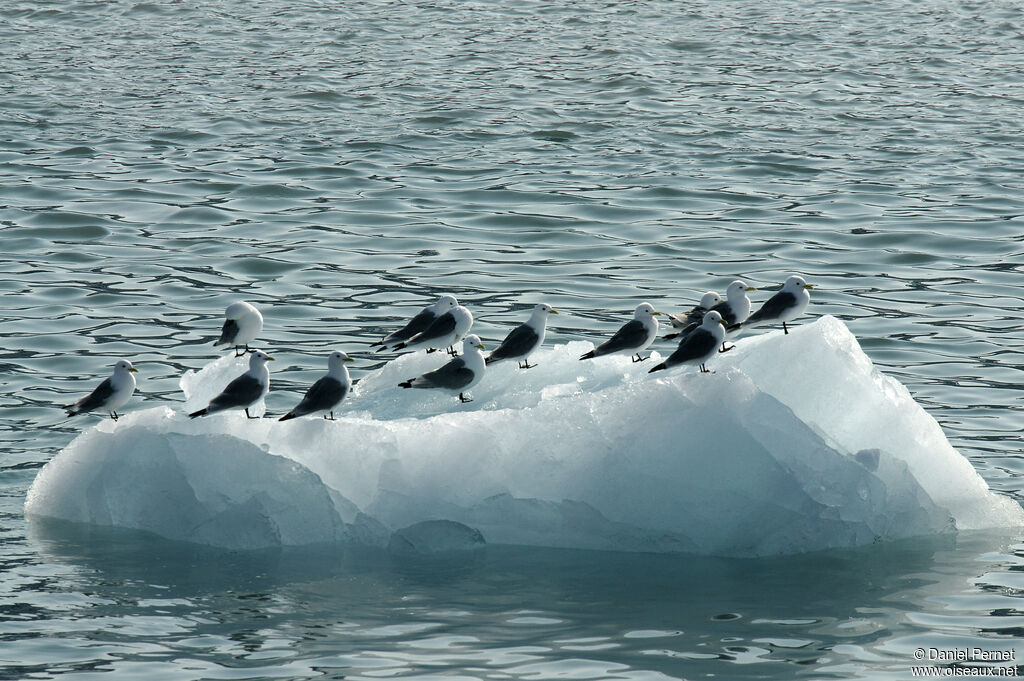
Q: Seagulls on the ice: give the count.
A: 13